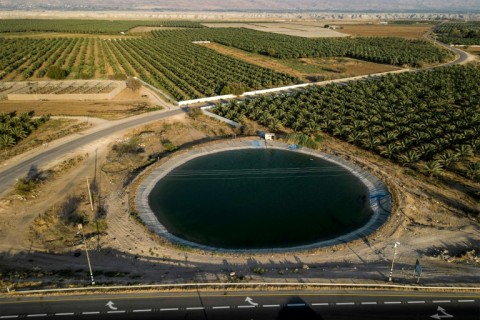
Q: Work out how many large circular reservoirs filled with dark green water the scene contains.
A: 1